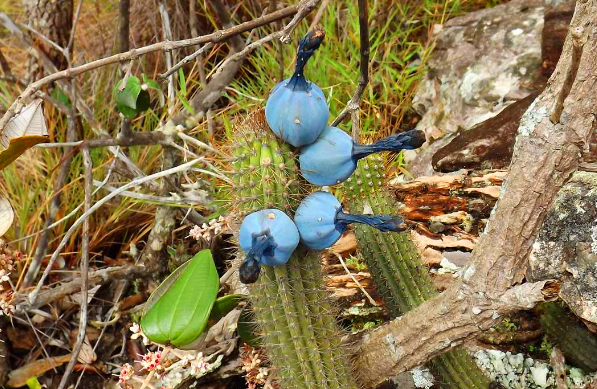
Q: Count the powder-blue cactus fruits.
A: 4